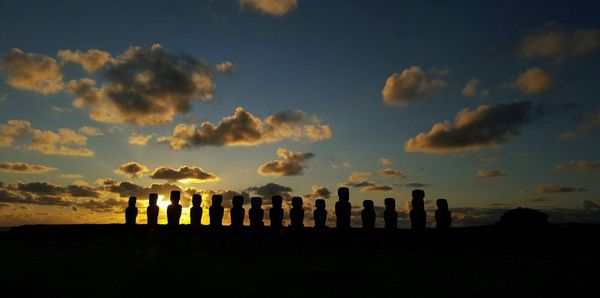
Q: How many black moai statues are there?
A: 15